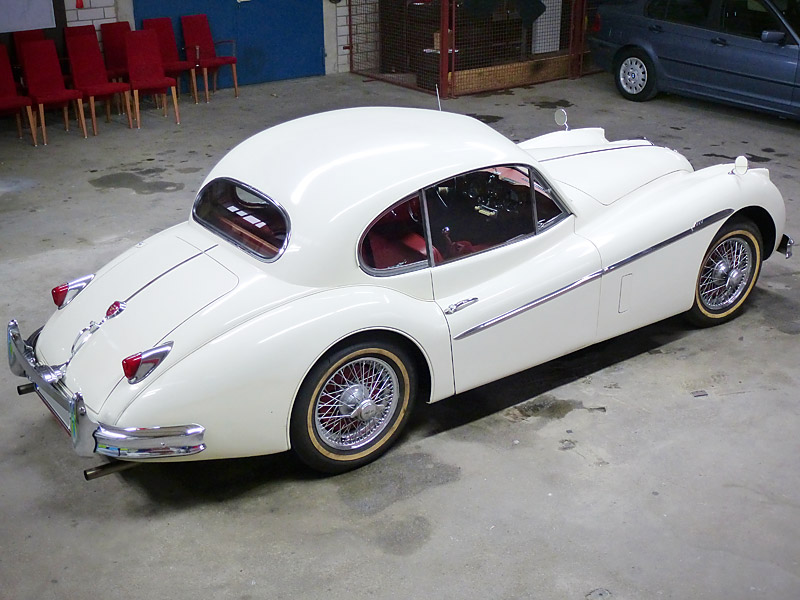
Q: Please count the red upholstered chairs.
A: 9